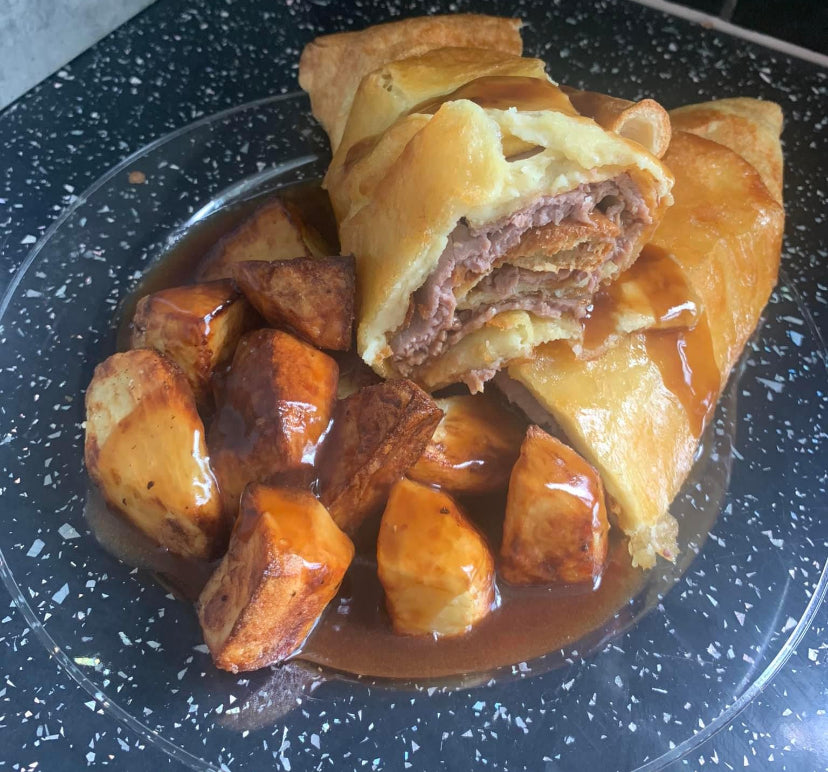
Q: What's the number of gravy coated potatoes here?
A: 10